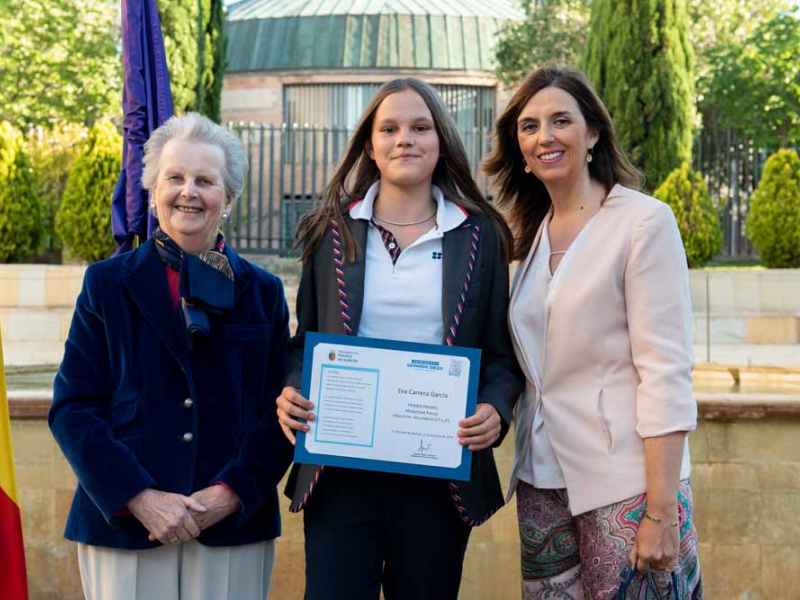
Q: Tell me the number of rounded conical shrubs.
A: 4